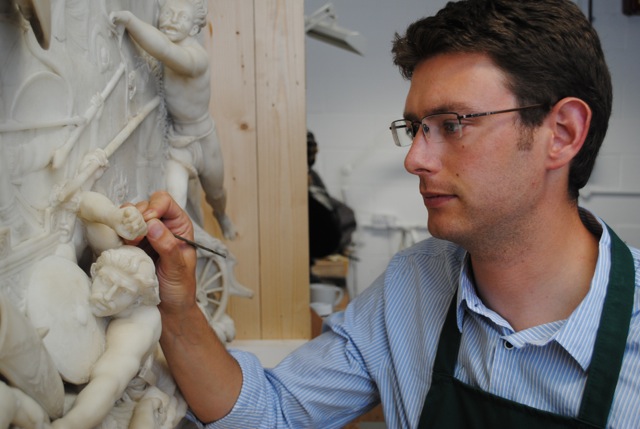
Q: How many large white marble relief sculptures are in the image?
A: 1